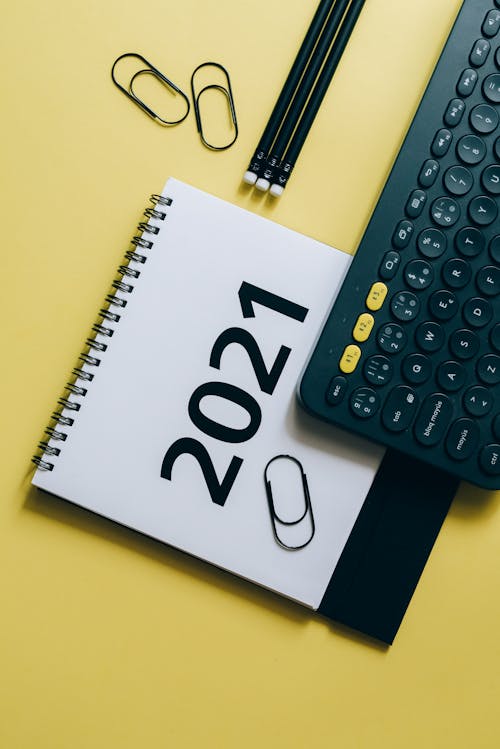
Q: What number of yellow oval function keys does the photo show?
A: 3